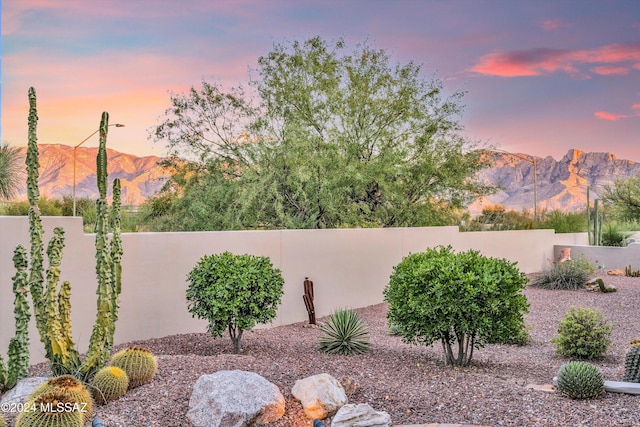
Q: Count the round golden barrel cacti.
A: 4